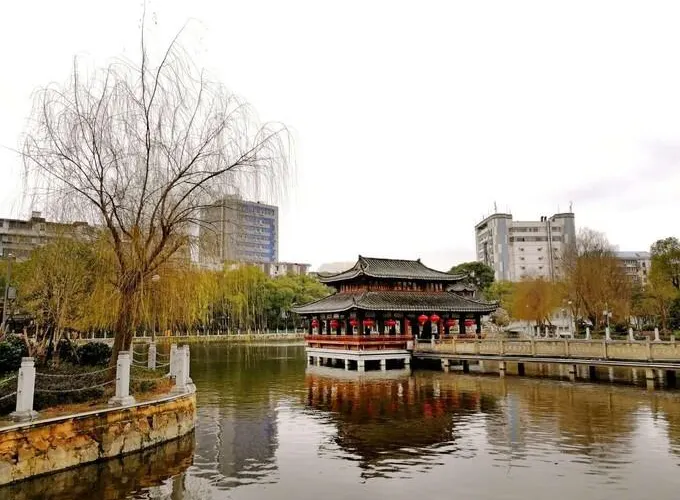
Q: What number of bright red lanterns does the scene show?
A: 9